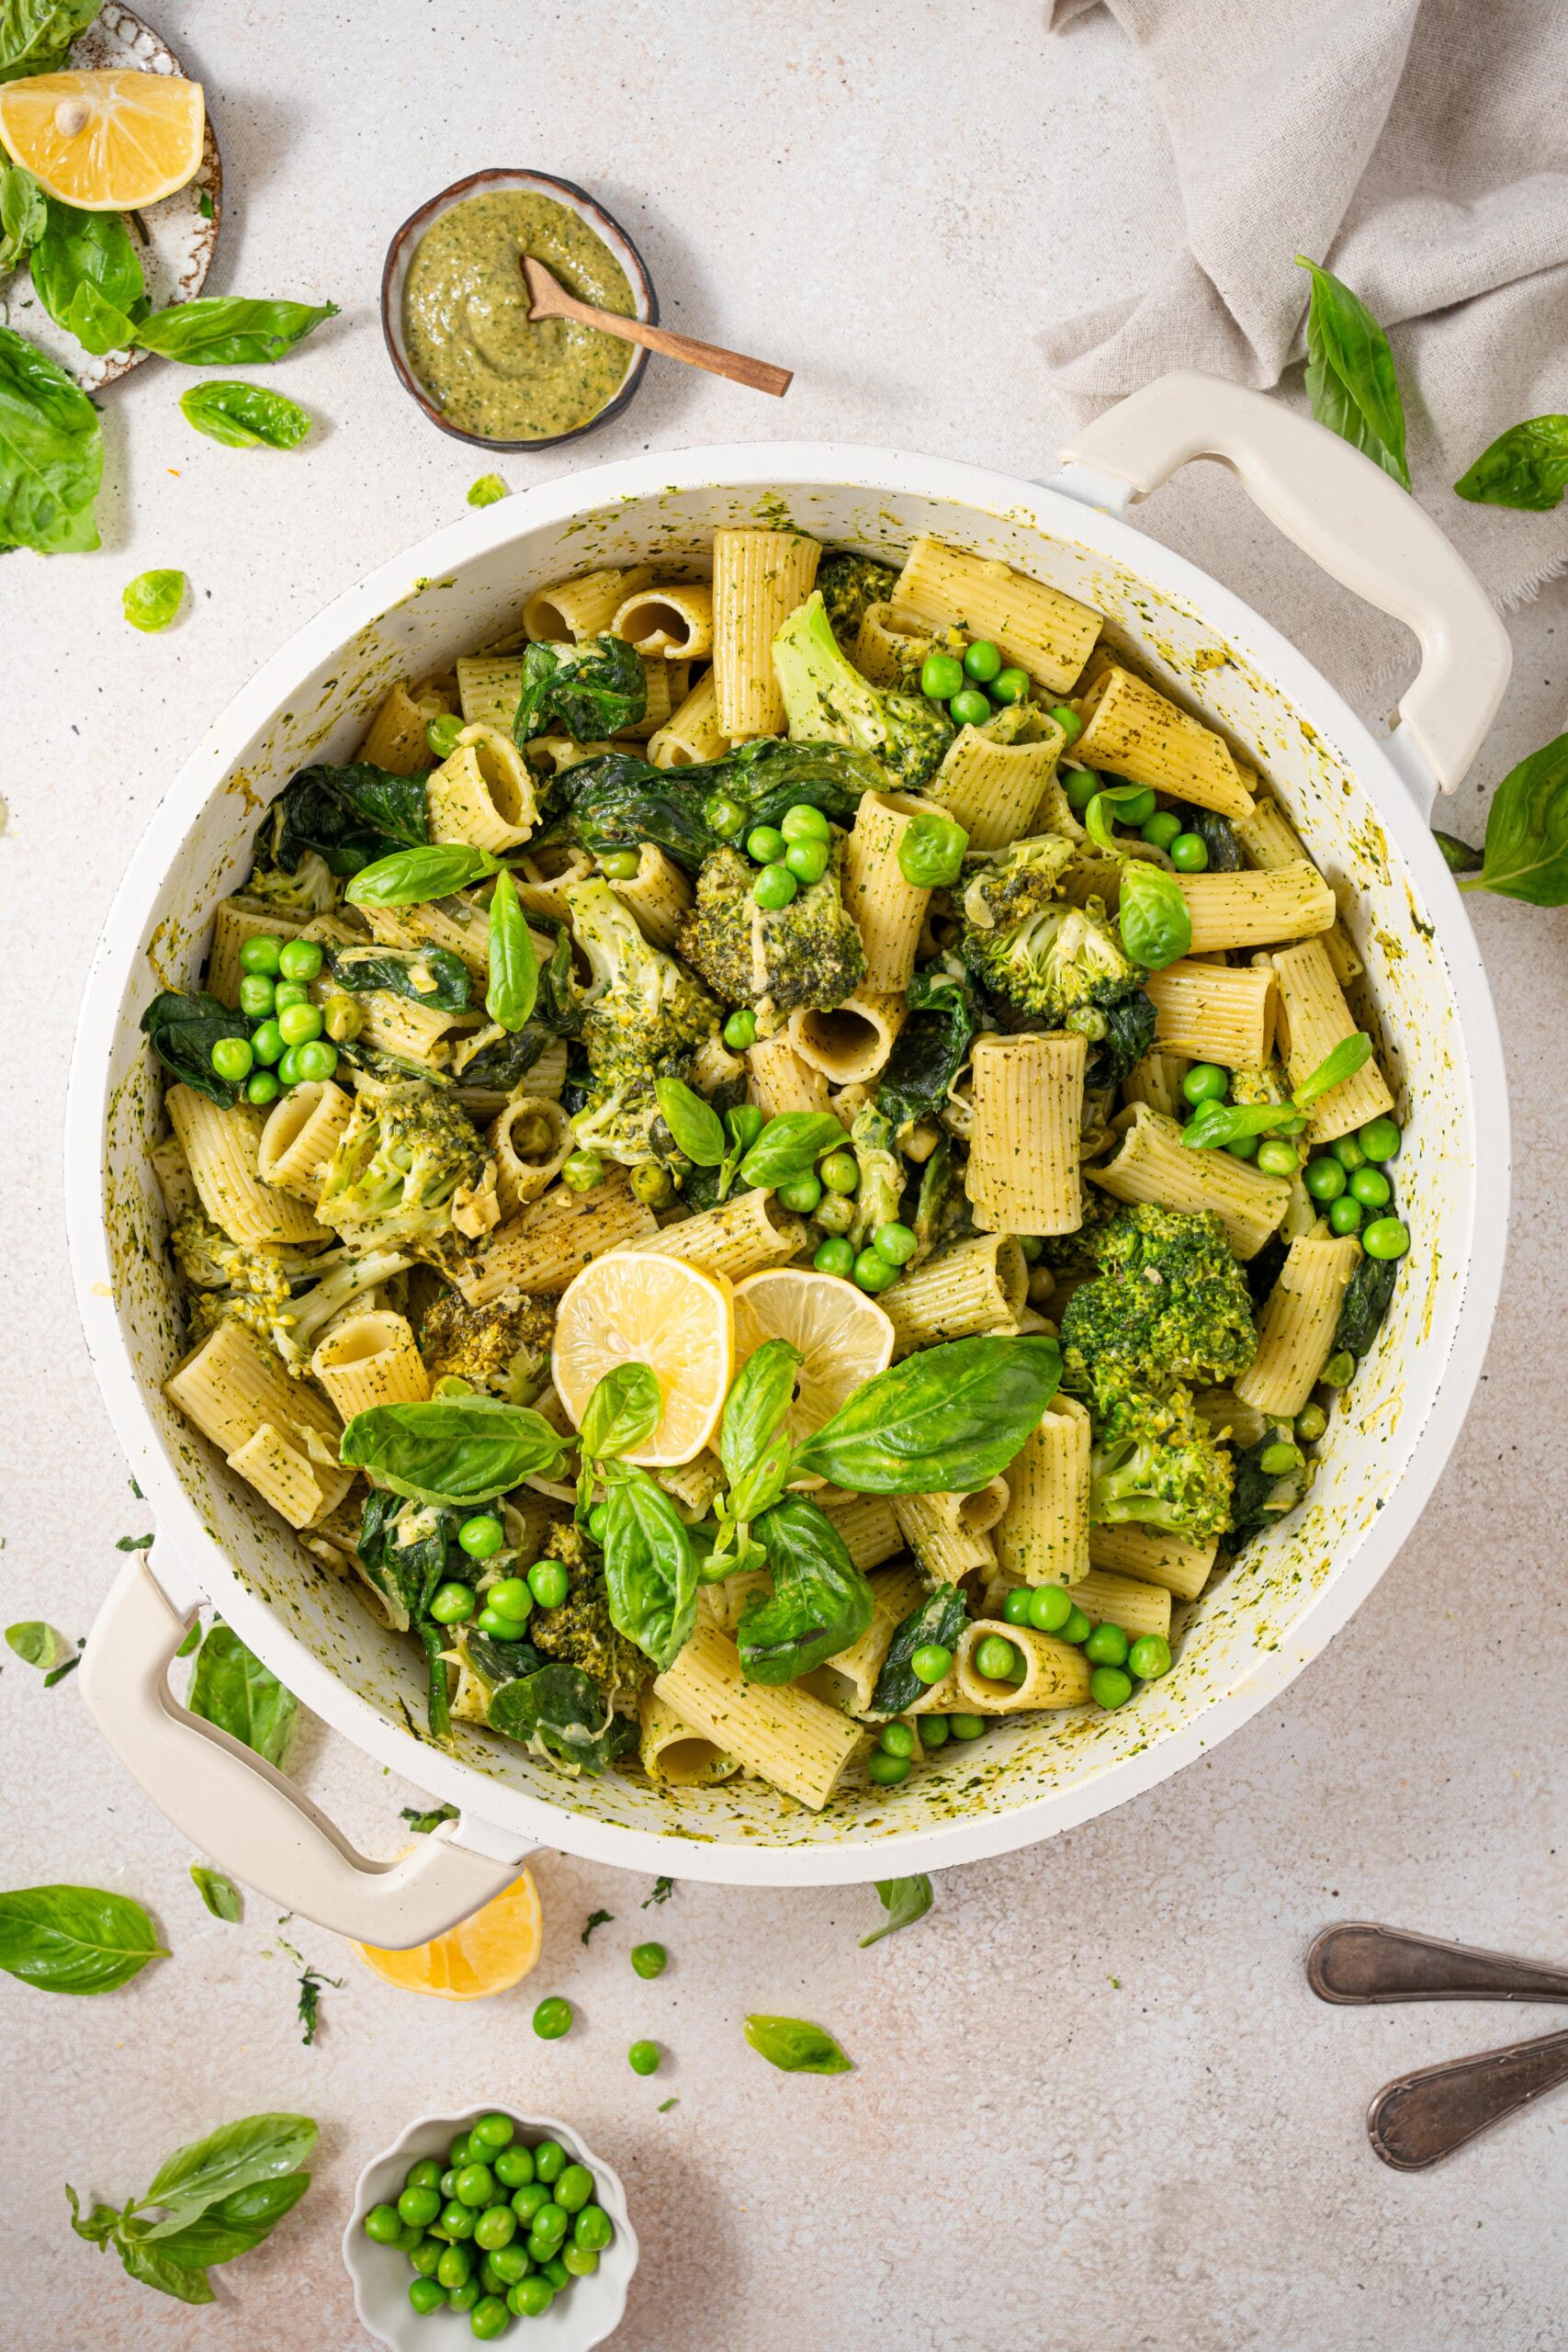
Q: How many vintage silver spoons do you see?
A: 2